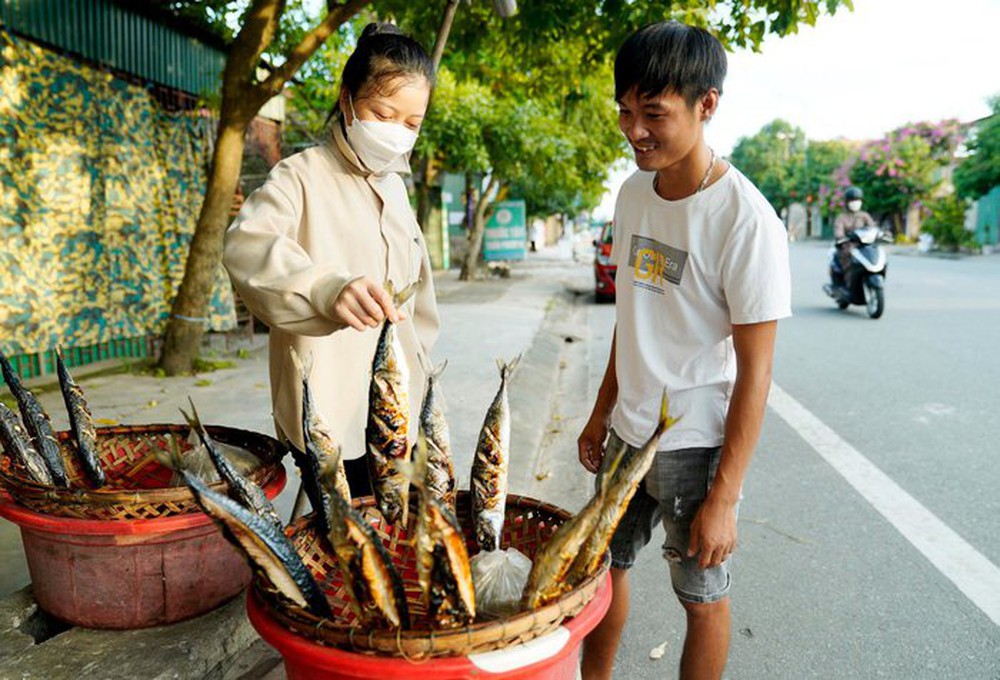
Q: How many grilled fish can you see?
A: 13